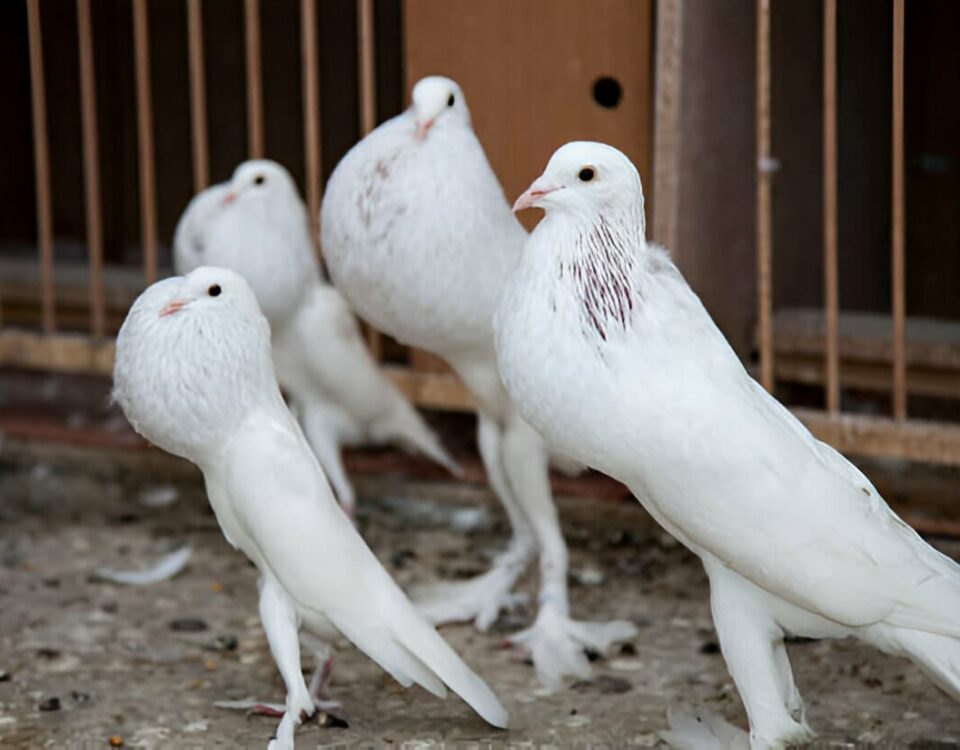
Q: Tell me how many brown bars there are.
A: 10